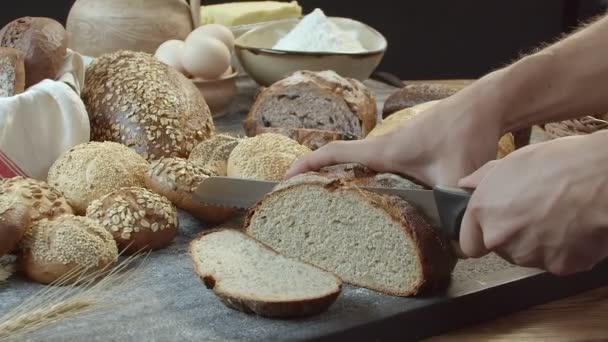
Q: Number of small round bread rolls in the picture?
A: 8